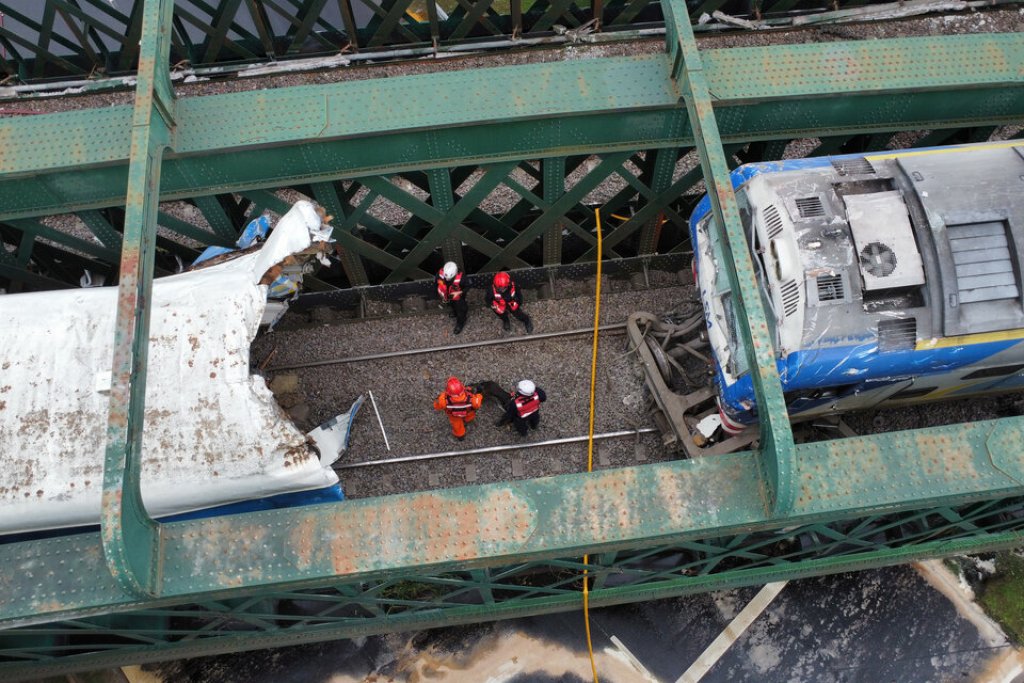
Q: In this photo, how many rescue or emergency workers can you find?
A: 4